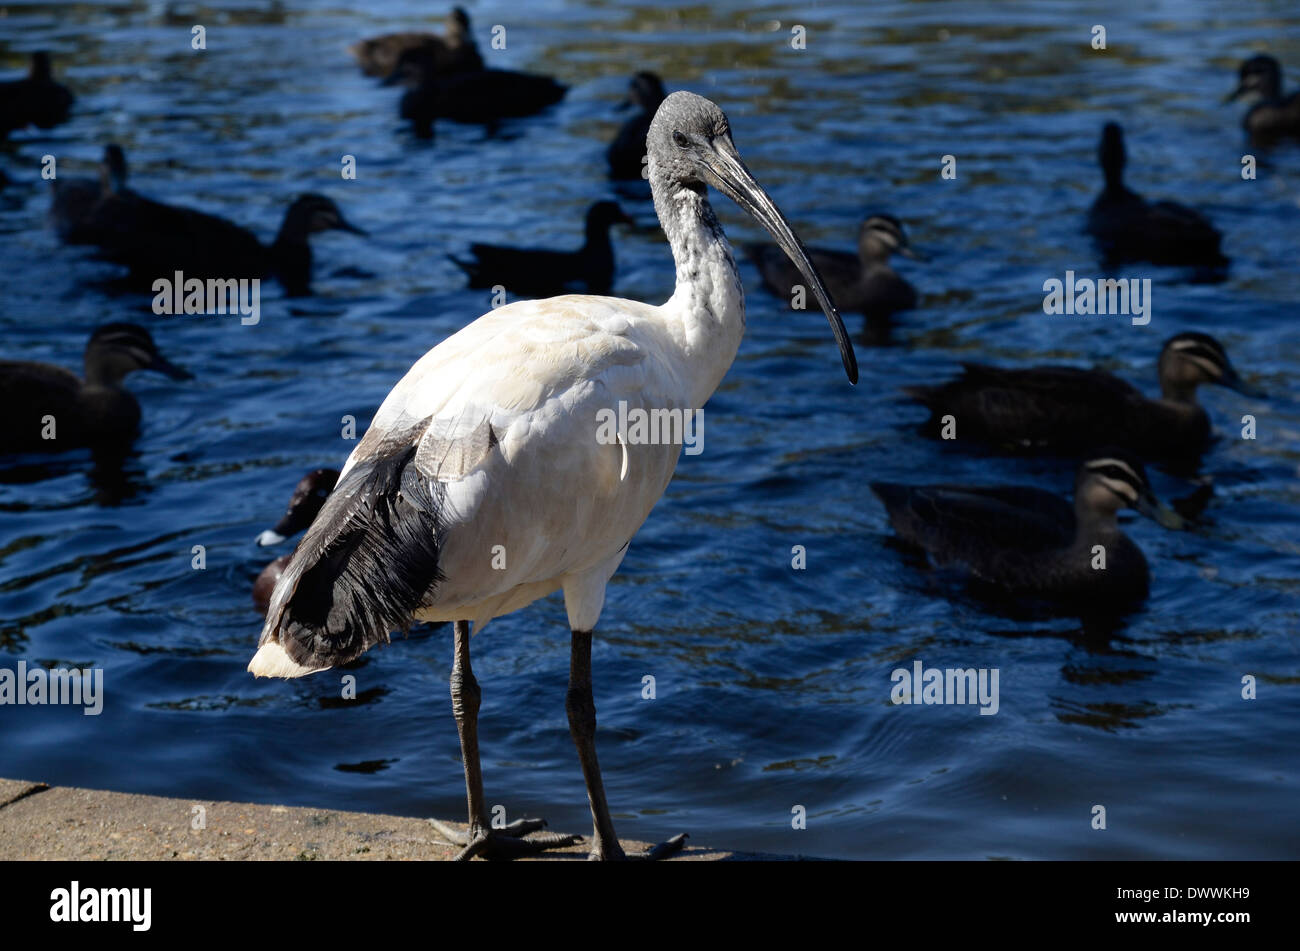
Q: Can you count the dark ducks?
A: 14